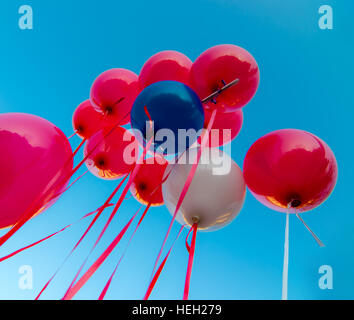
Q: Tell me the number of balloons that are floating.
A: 11